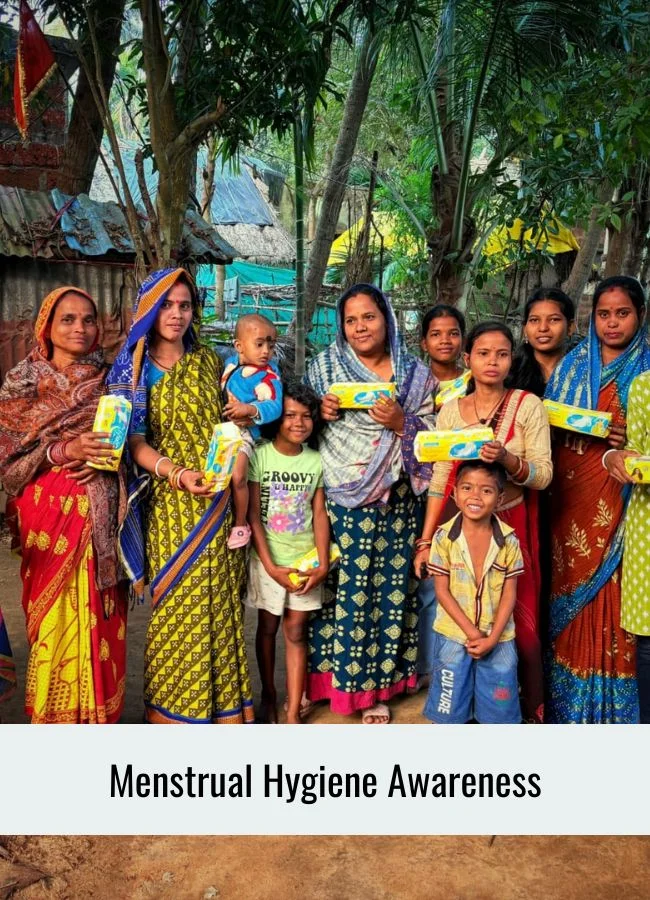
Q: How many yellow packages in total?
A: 8